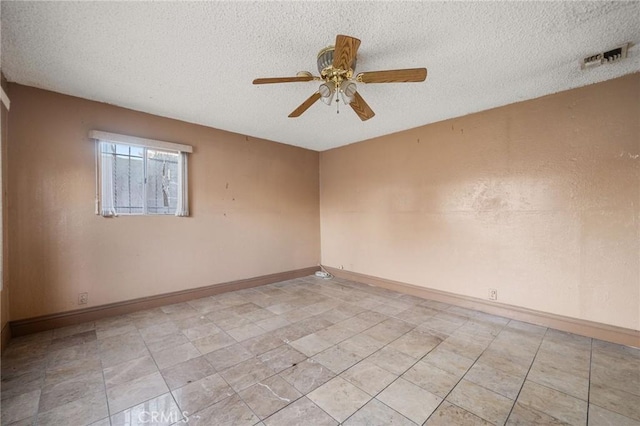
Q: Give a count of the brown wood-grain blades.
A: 5